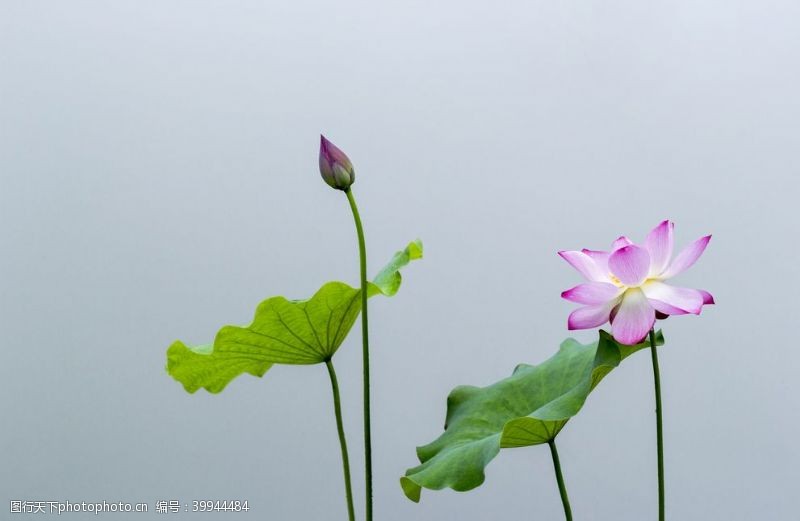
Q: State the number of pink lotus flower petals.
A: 11